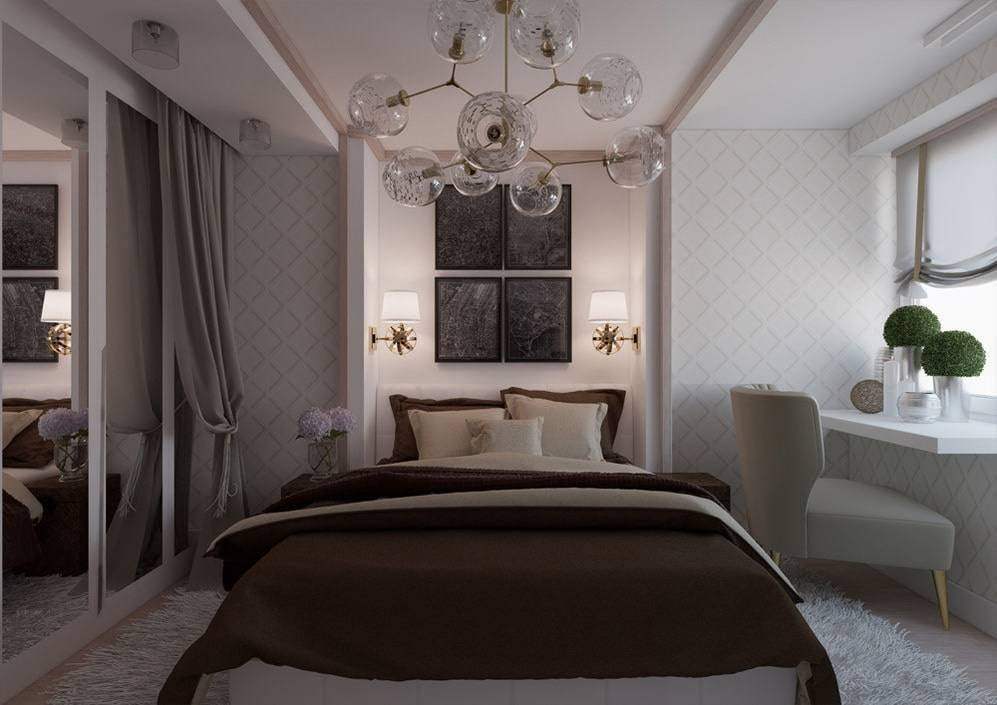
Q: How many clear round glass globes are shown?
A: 9